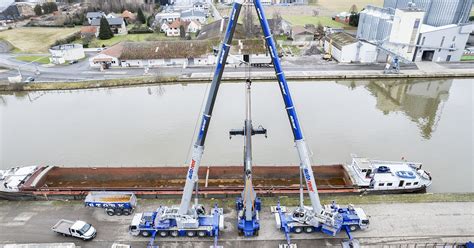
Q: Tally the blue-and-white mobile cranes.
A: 2